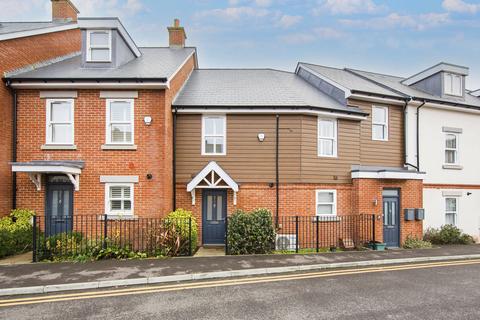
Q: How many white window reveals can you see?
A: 11